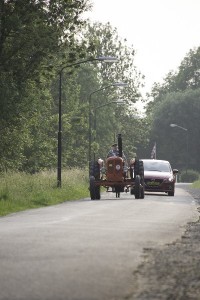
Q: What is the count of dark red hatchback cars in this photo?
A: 1